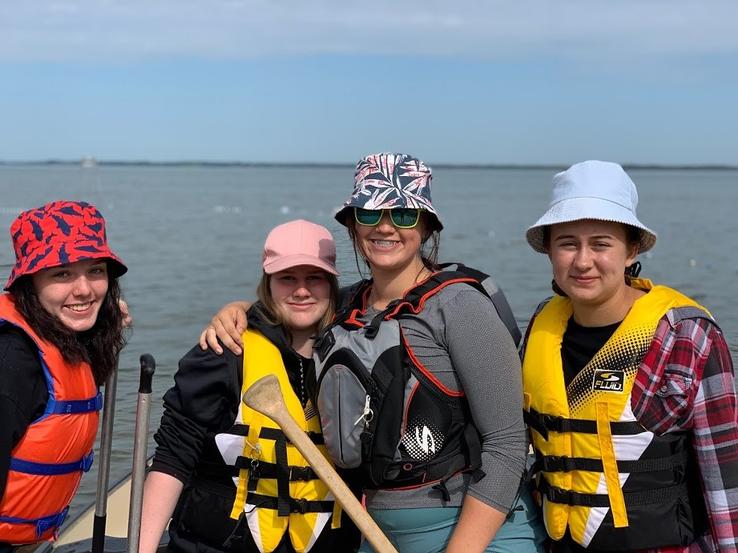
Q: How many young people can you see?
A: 4